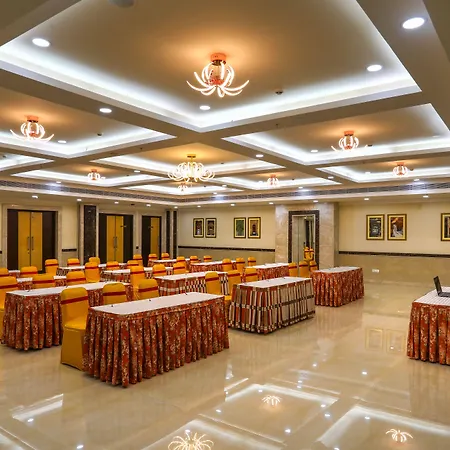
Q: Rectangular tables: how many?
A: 13